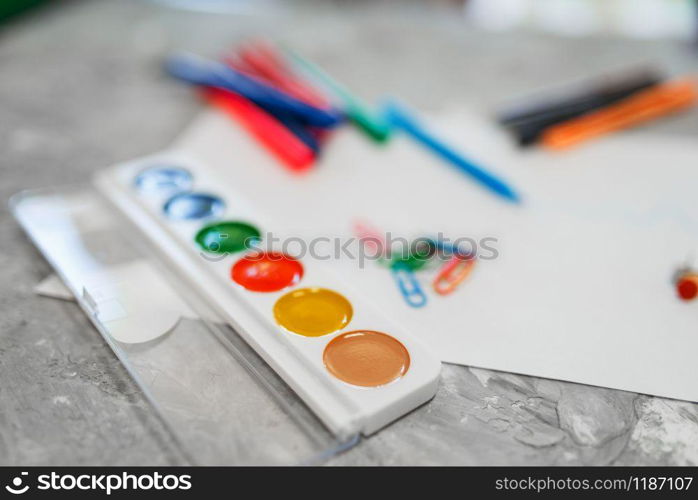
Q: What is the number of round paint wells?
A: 6